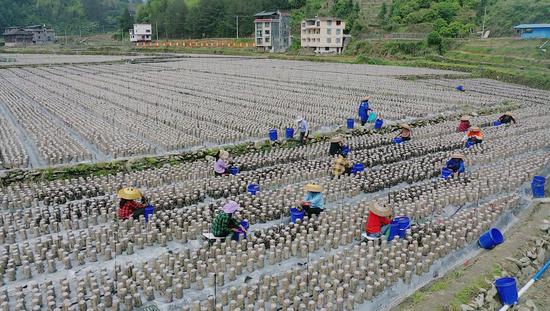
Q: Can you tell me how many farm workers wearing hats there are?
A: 14